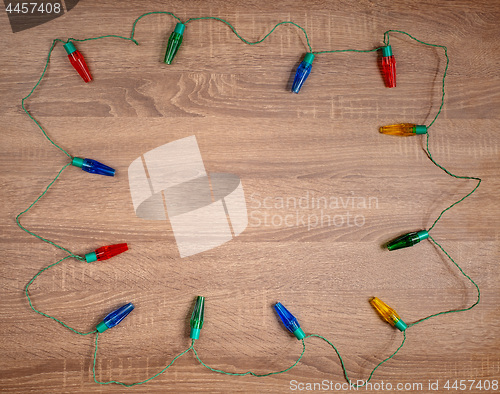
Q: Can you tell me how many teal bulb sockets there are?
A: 12